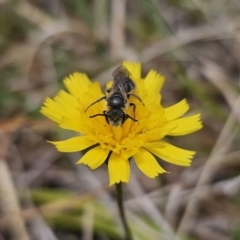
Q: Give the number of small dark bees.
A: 1